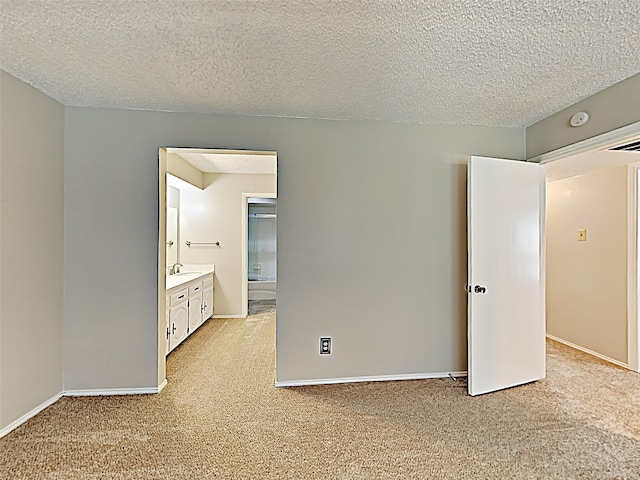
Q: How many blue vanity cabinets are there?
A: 0